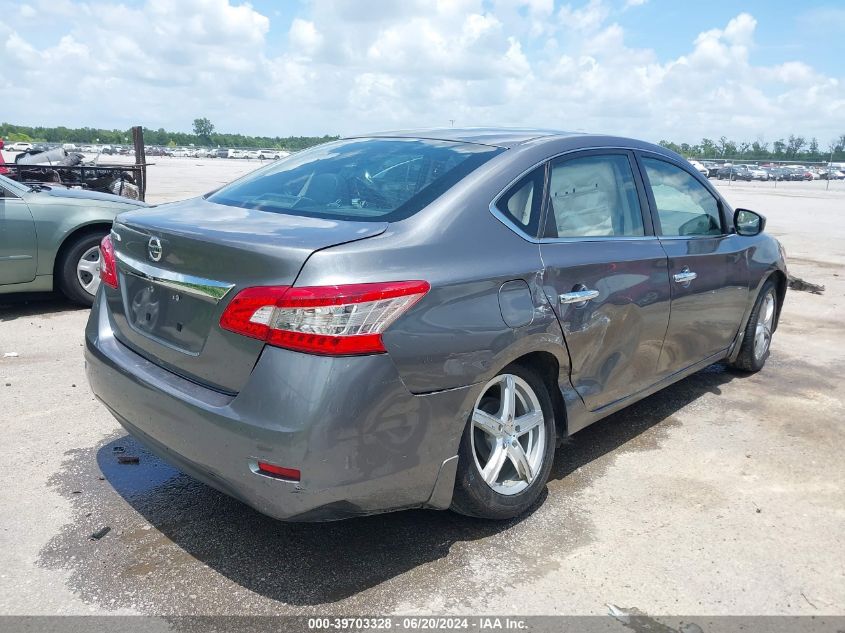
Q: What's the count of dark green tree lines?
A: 2